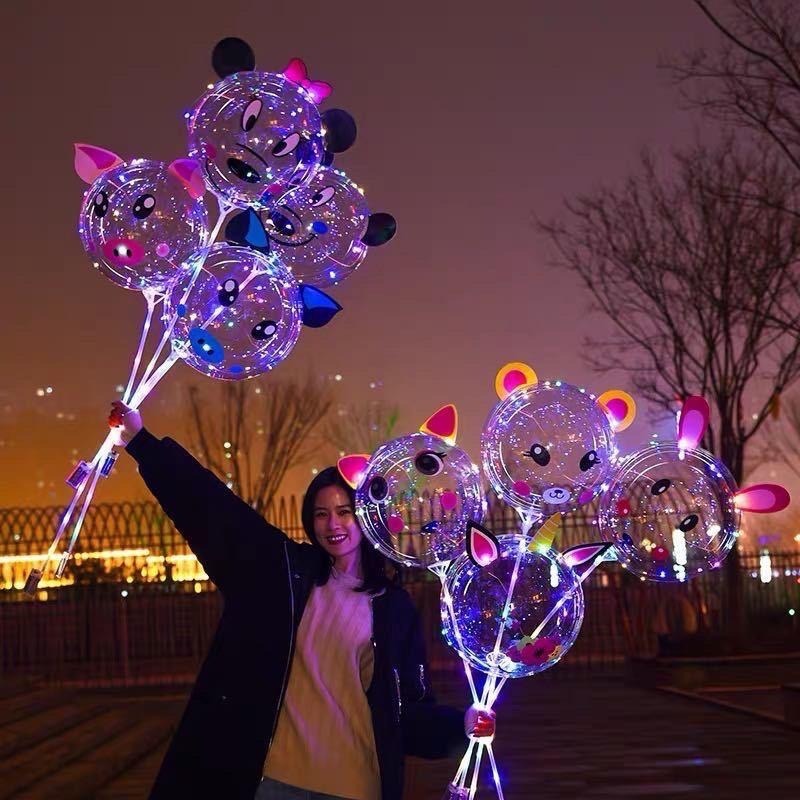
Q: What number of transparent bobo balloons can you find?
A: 8